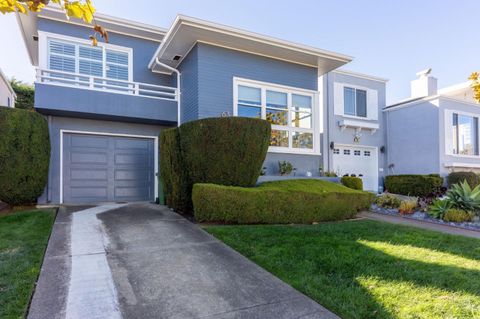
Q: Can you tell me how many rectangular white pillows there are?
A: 0